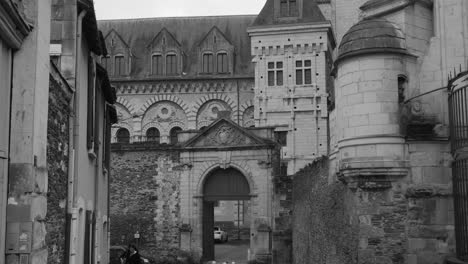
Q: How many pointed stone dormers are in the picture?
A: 3